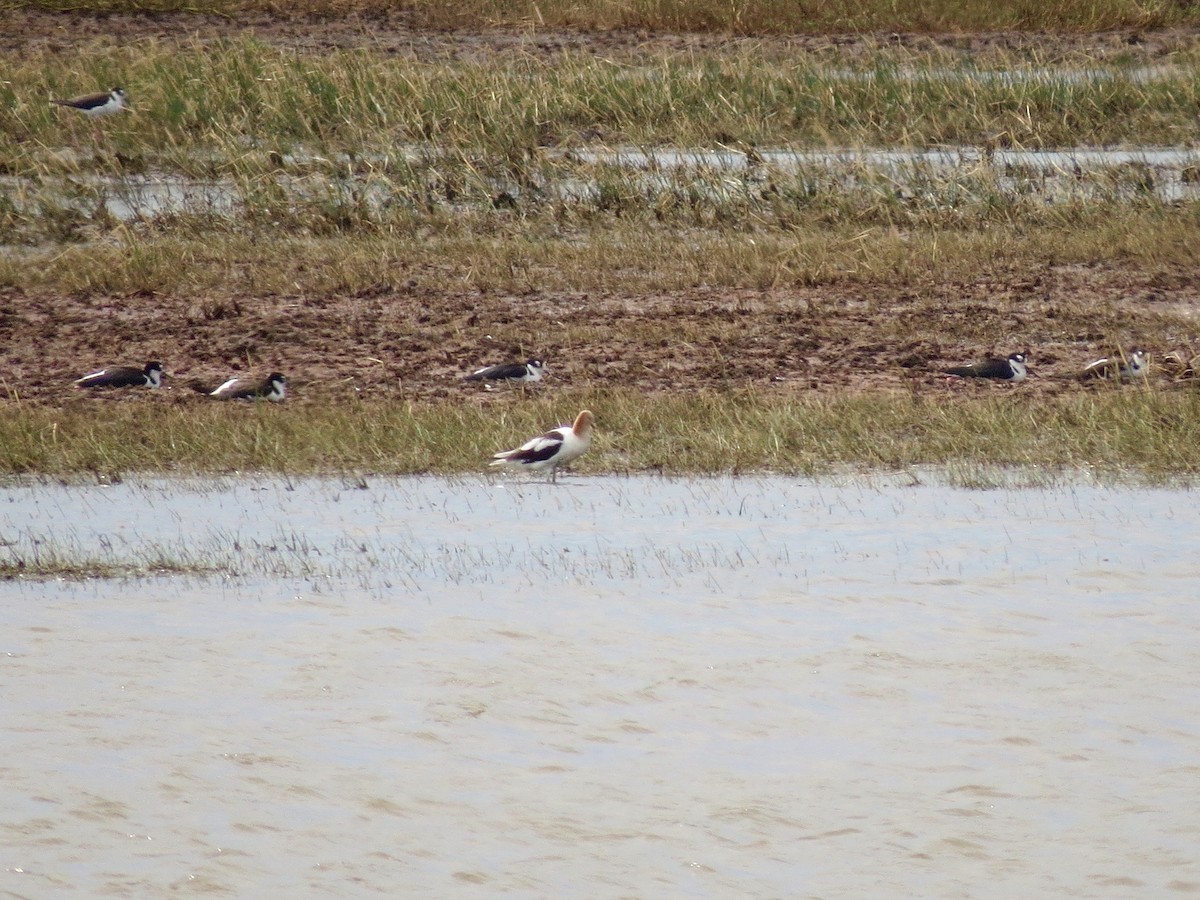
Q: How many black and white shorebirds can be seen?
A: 6